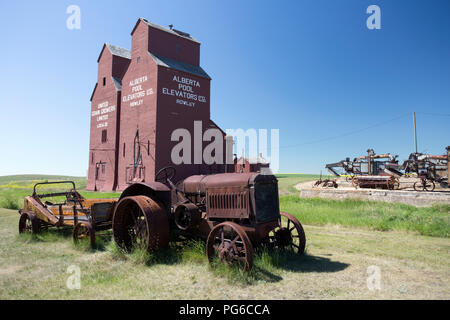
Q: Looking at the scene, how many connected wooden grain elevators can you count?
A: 2